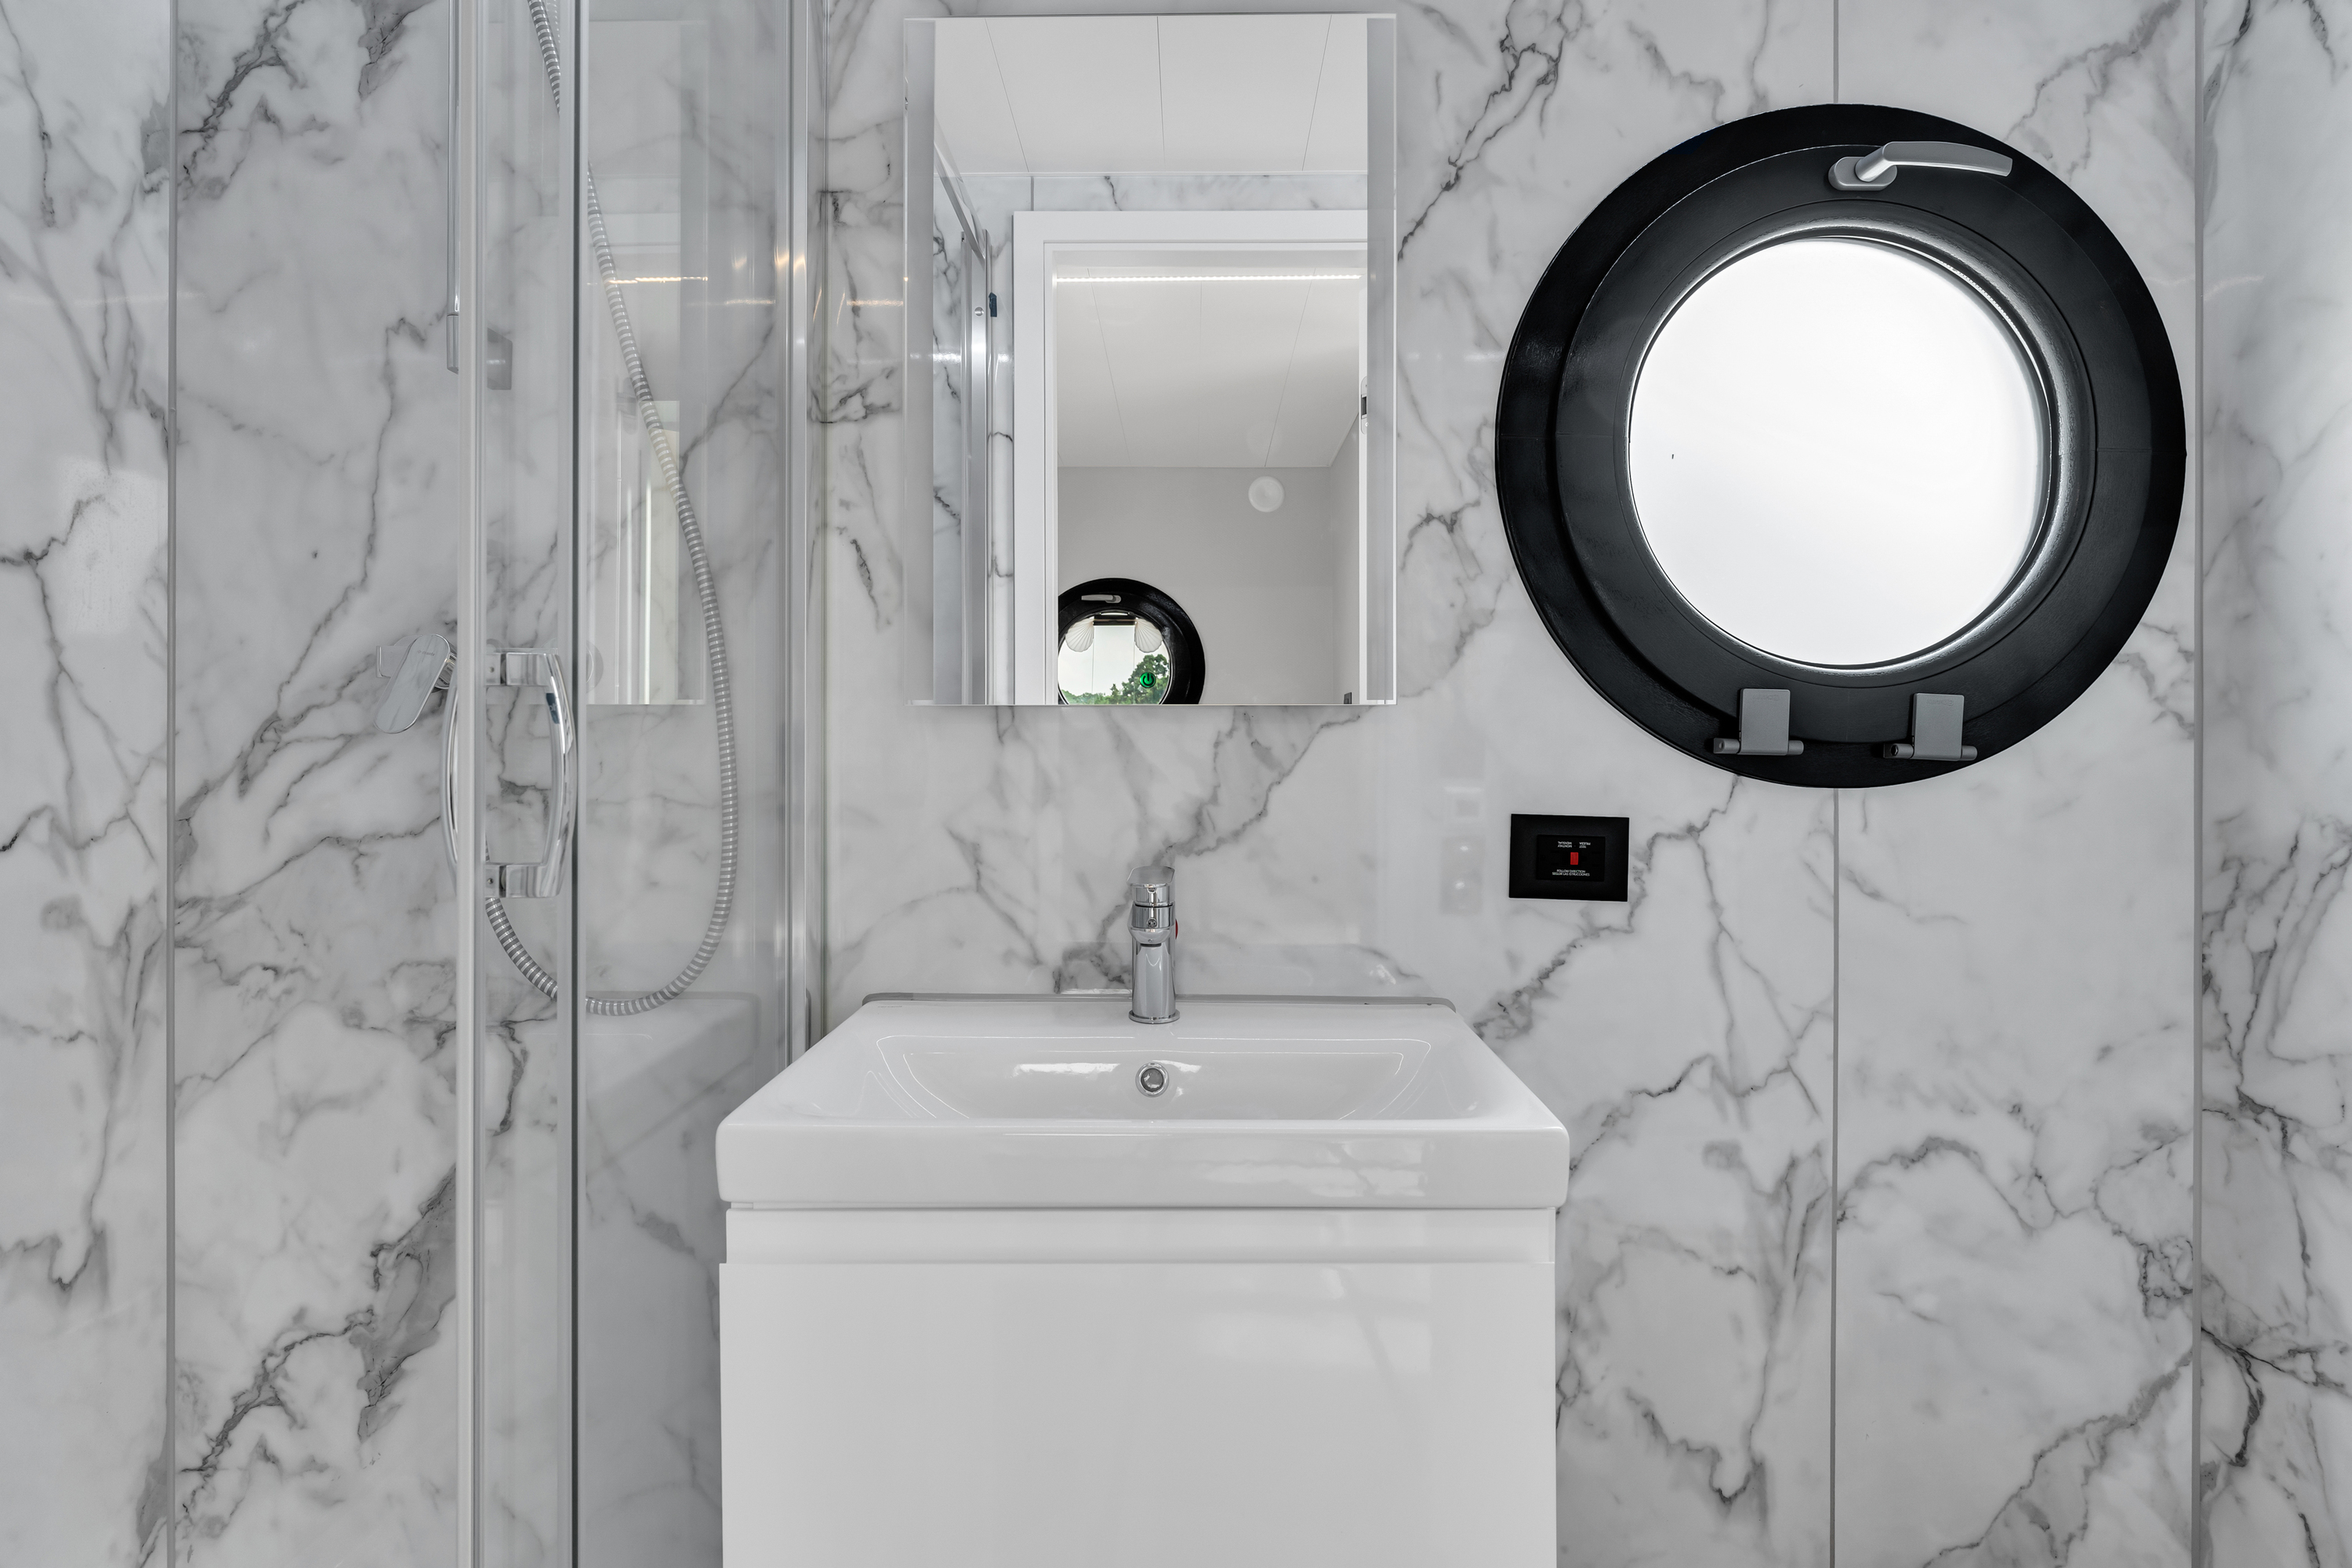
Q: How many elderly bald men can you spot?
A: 0